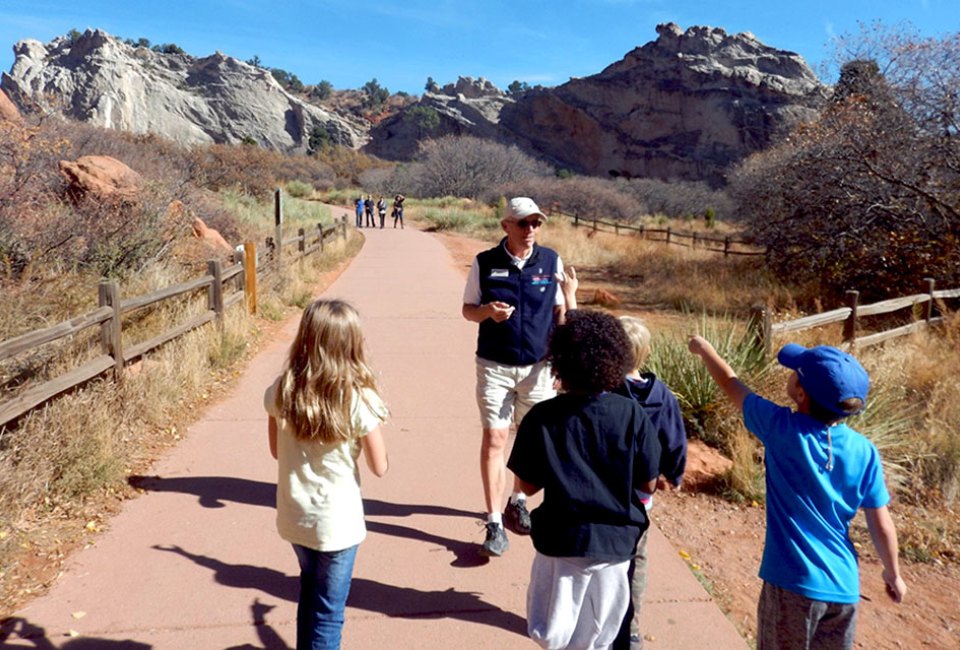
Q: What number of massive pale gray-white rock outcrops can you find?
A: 2